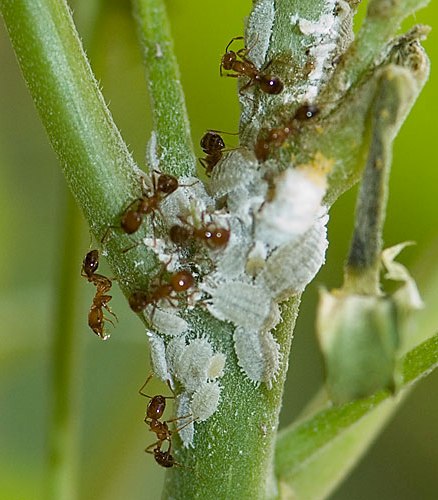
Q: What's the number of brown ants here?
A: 8